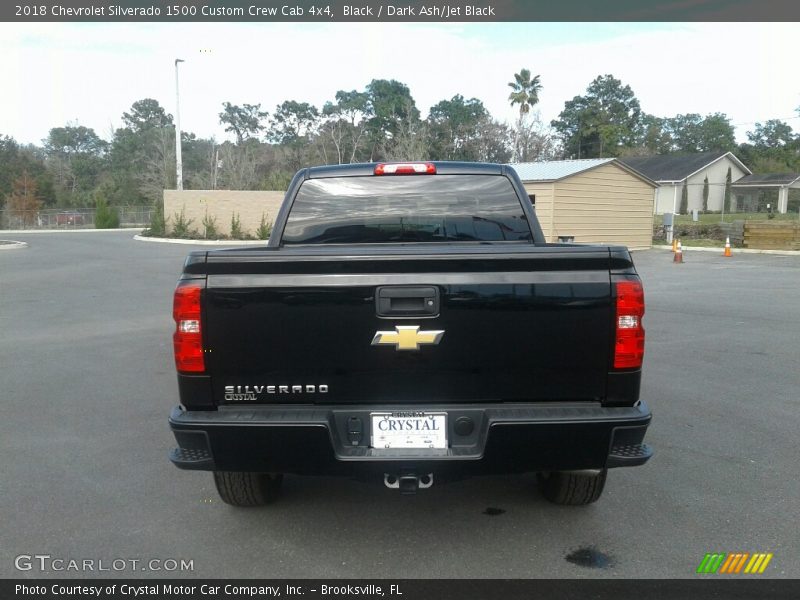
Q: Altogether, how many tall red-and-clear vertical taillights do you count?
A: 2